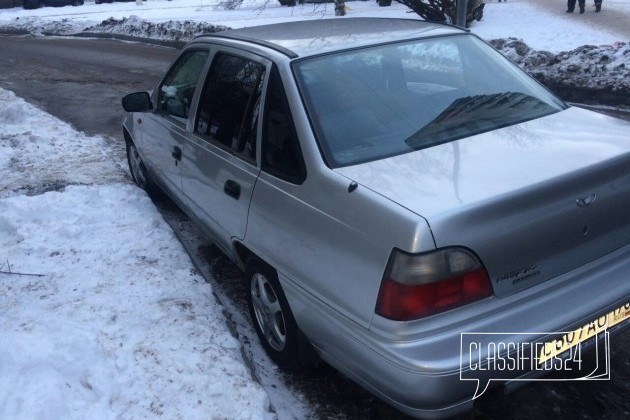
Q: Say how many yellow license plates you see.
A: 1